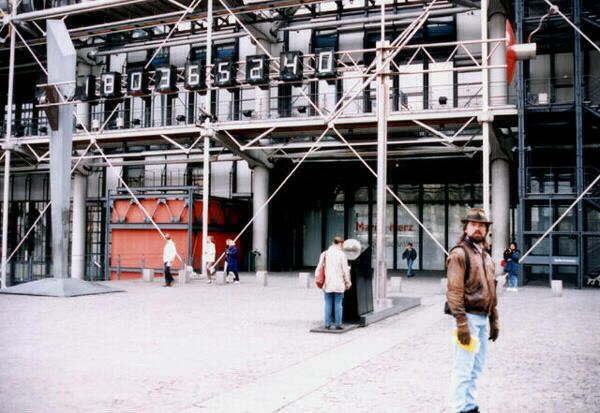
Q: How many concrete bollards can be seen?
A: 8